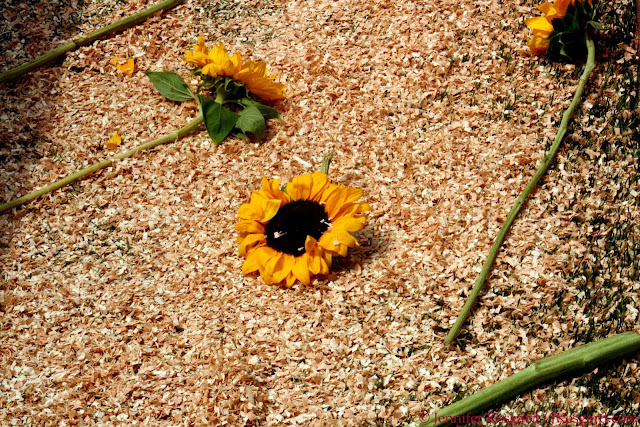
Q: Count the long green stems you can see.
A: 4